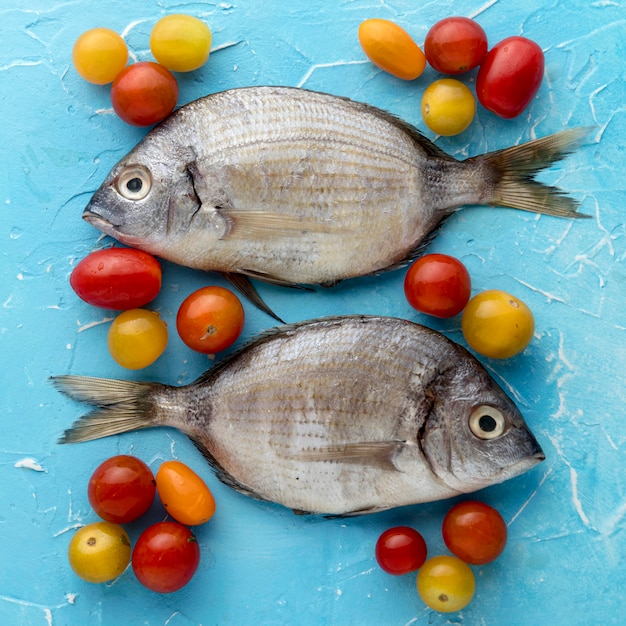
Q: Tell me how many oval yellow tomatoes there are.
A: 2